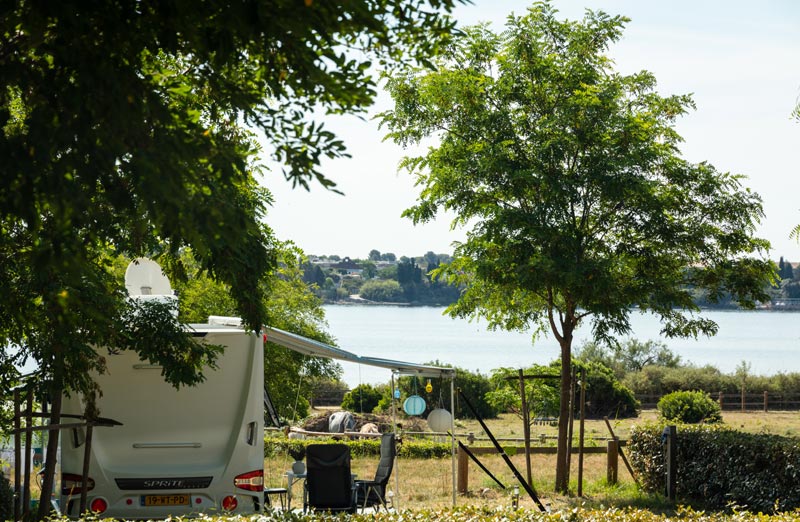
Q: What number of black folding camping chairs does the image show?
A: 2